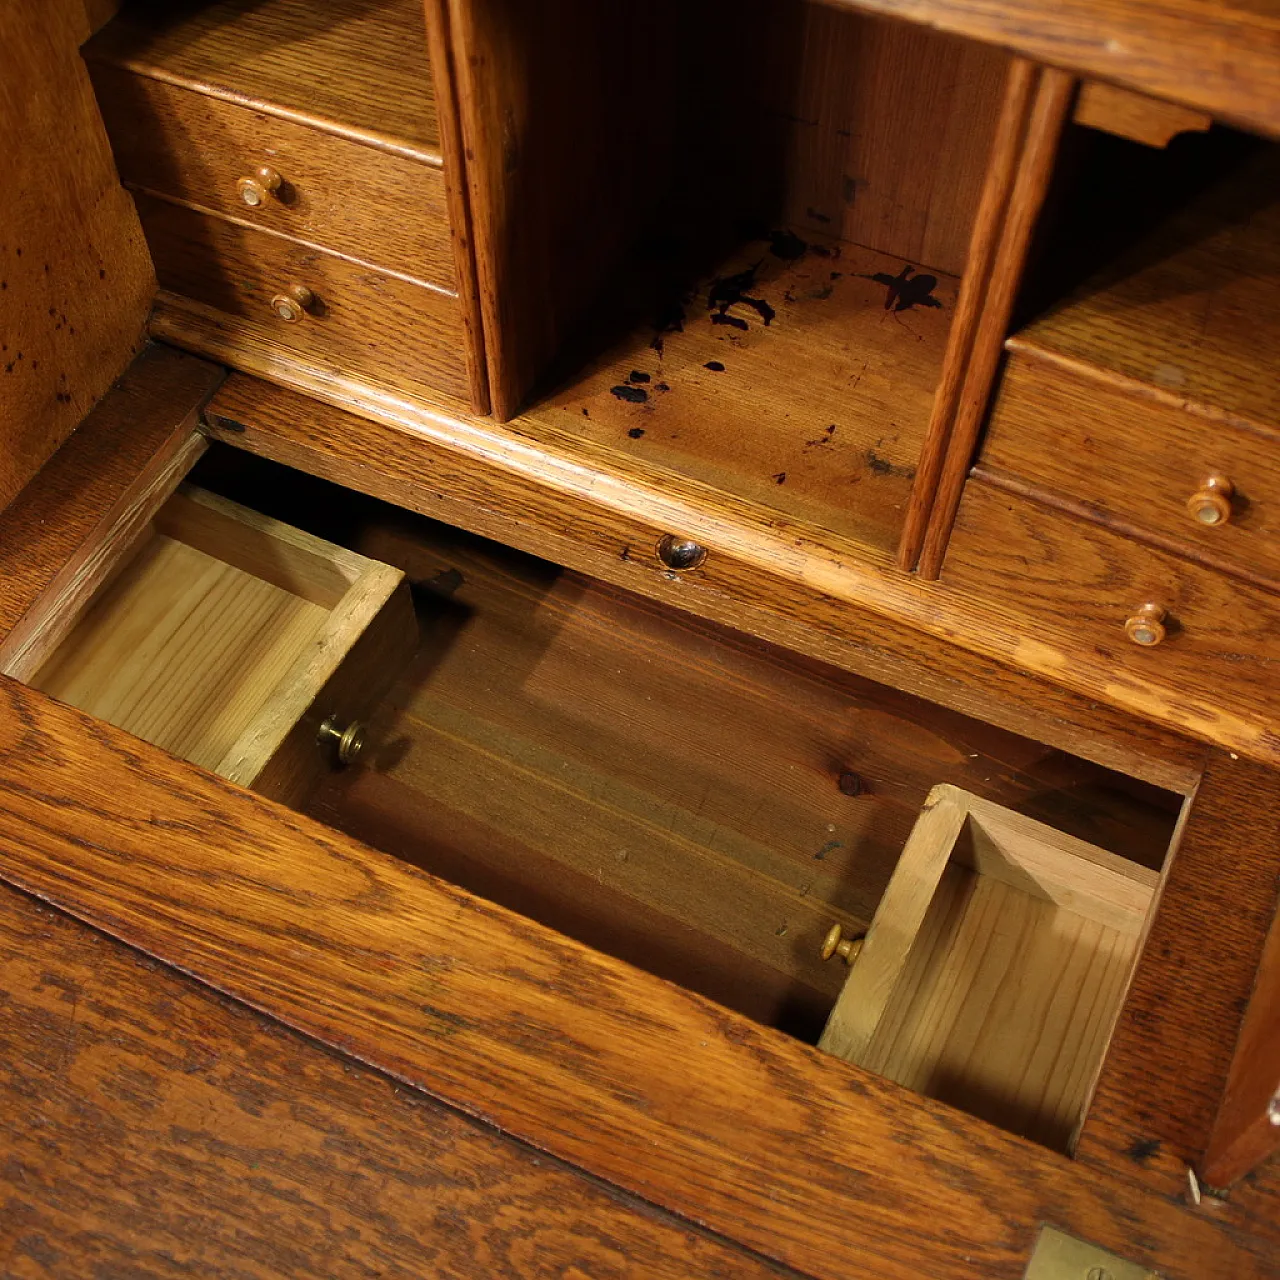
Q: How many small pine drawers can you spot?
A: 2